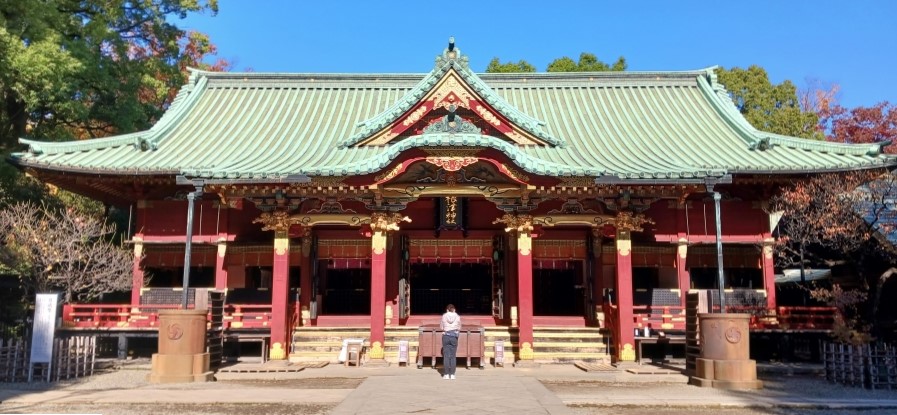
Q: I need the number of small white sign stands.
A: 2